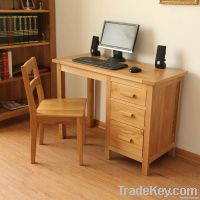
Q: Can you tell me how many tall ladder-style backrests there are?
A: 1